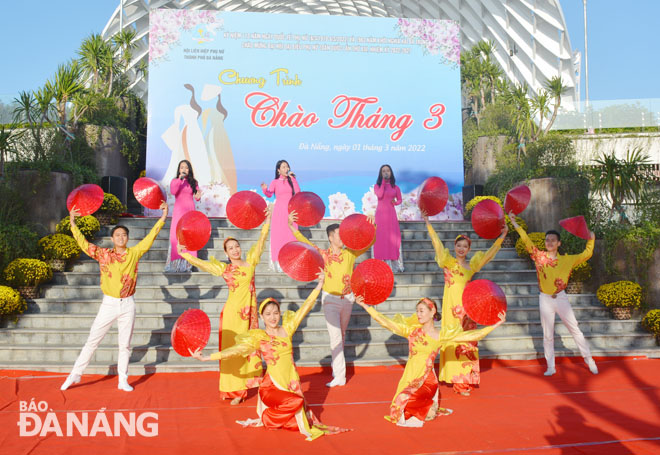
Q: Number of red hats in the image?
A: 14